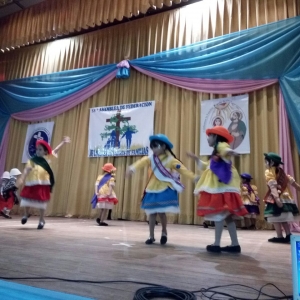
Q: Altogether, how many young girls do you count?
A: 6